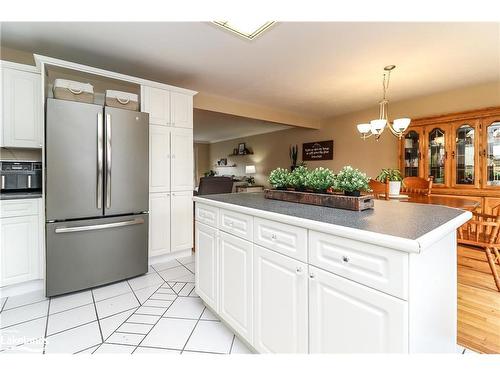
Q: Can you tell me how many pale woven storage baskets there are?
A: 2